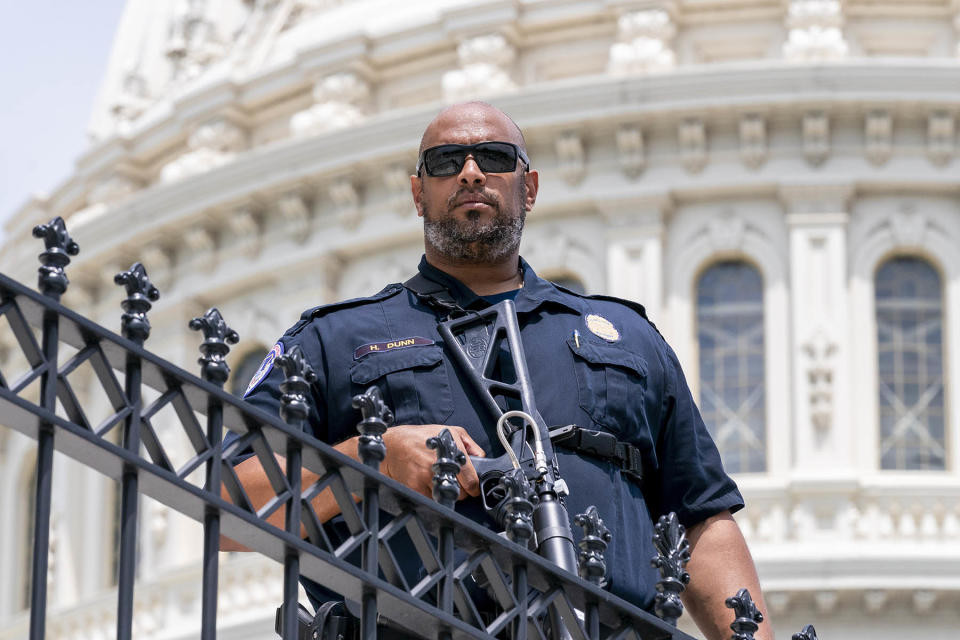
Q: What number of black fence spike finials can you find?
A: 11